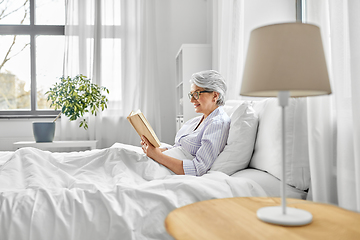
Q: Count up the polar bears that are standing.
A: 0